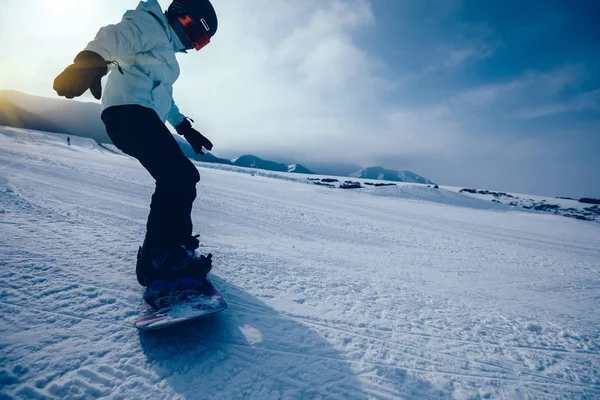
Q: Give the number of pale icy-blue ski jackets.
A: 1